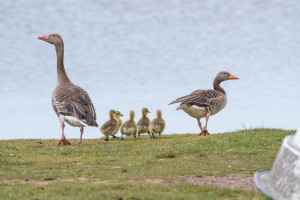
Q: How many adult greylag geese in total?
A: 2